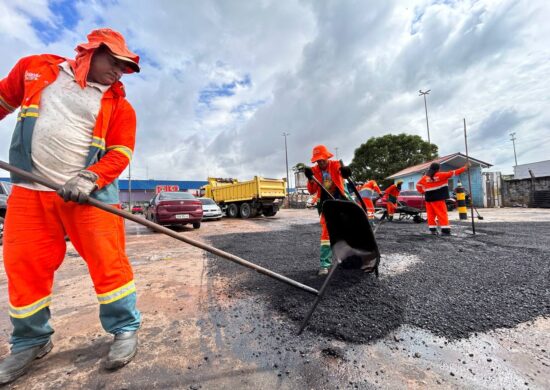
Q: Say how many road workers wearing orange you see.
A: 5